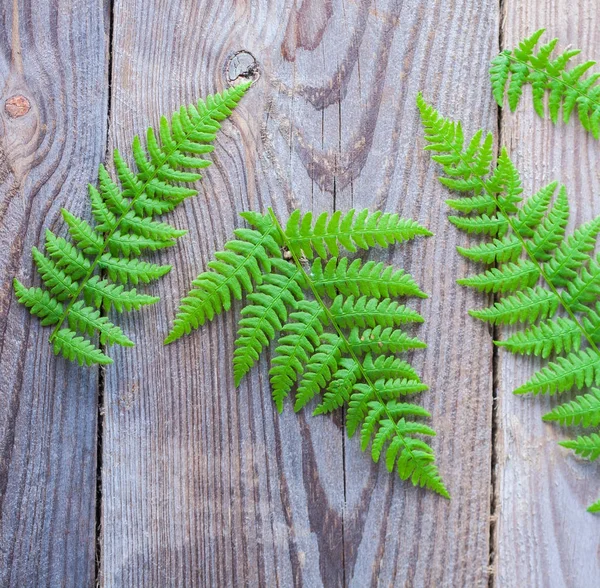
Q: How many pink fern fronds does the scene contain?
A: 0